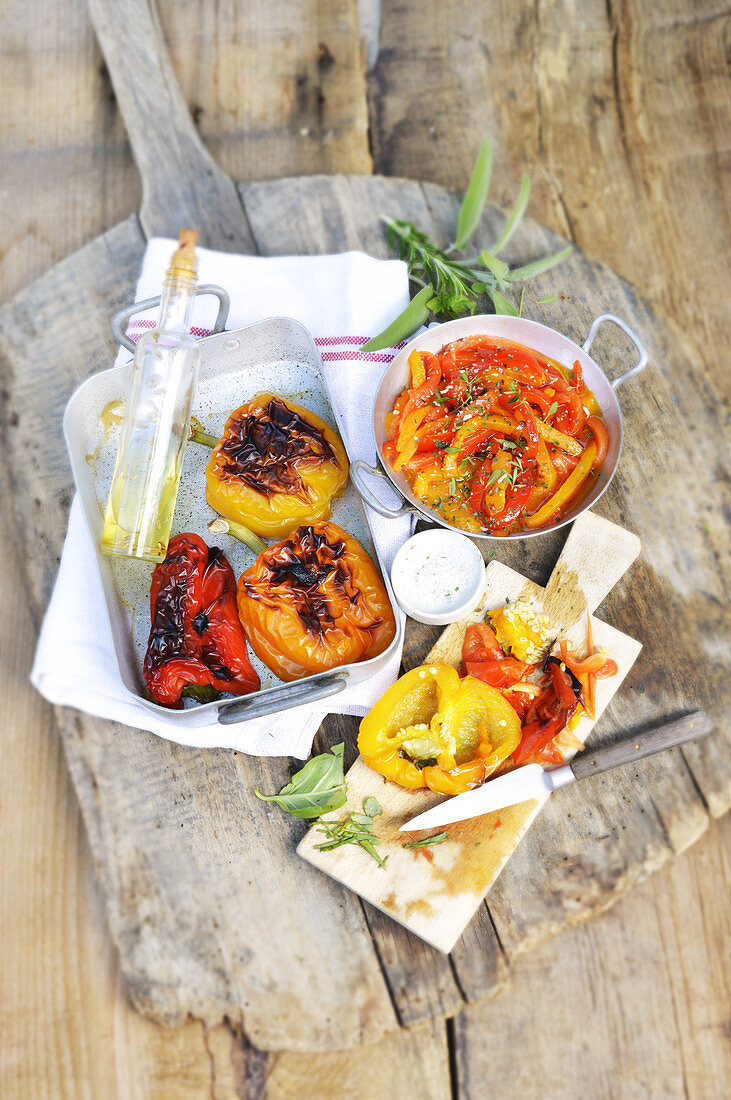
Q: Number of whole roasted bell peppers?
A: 3